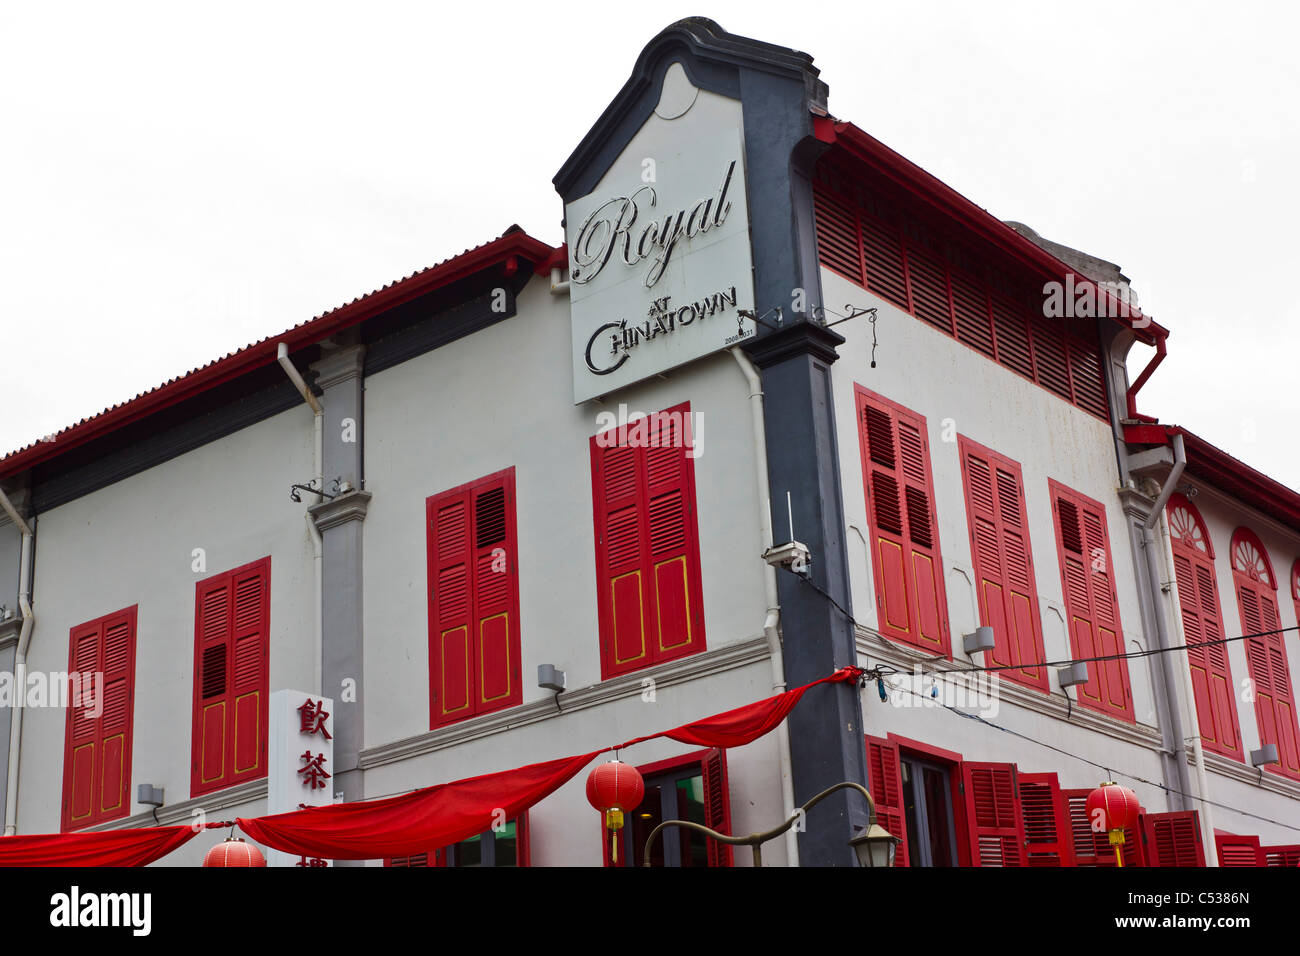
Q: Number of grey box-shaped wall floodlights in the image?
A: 5